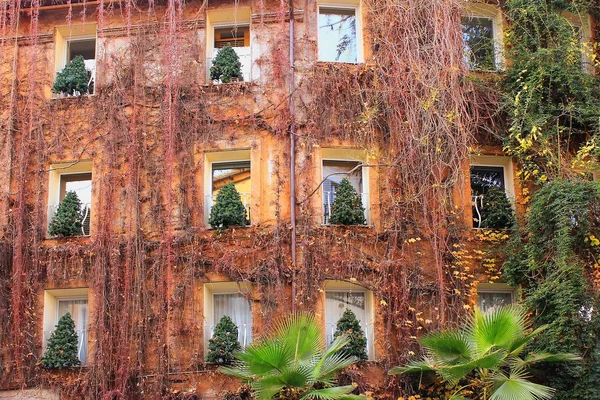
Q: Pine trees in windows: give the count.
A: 9